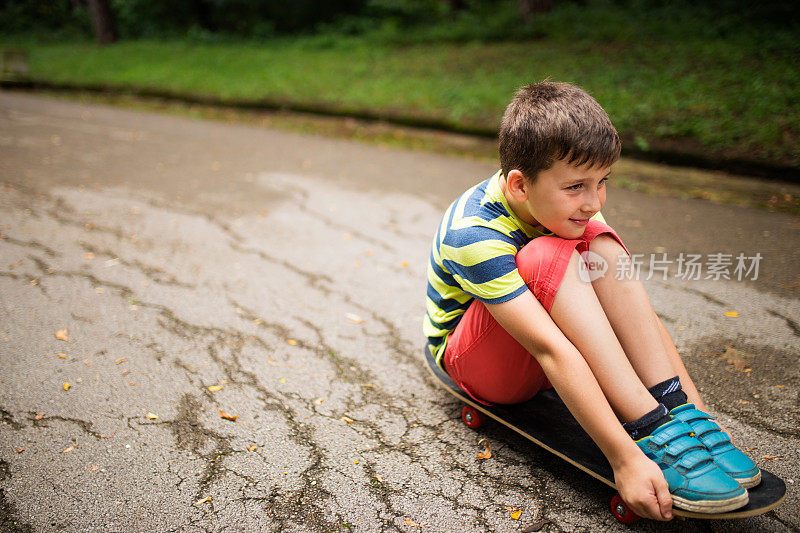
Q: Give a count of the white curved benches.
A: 0